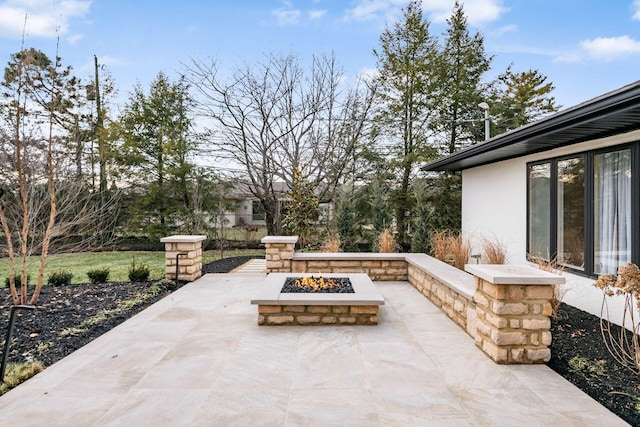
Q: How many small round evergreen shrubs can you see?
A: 4